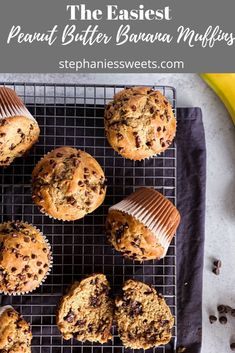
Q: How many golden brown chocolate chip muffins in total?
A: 7